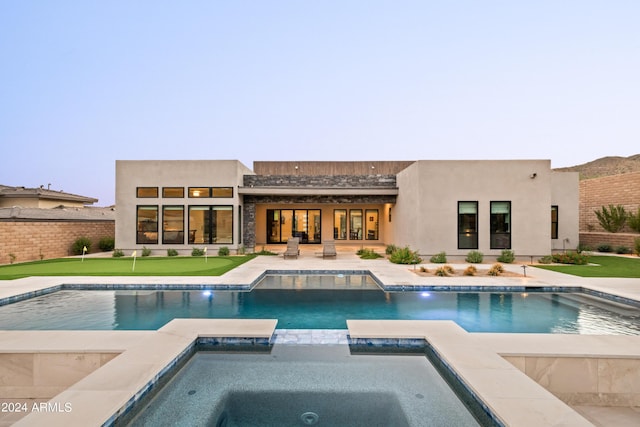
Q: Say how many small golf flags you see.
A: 3